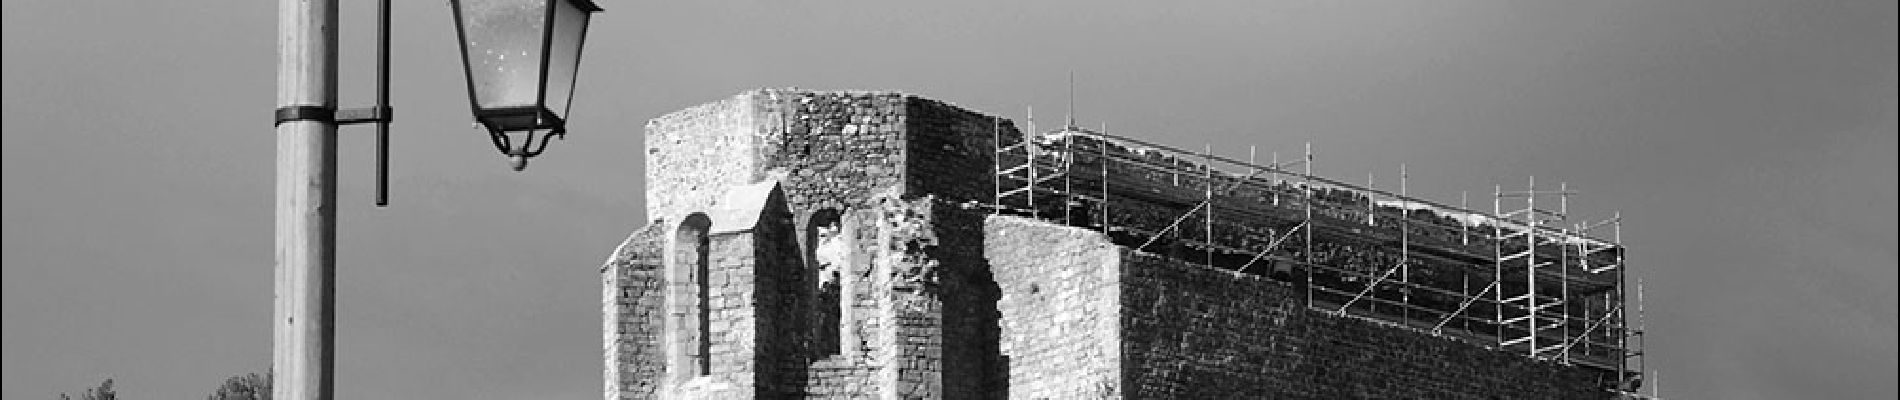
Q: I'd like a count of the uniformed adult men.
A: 0